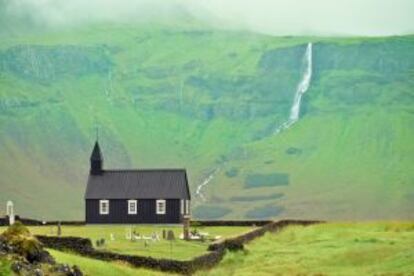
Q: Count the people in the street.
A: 0